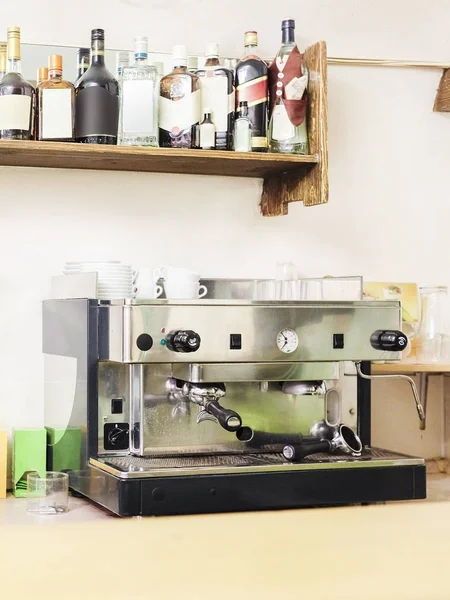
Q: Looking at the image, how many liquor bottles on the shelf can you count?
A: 10